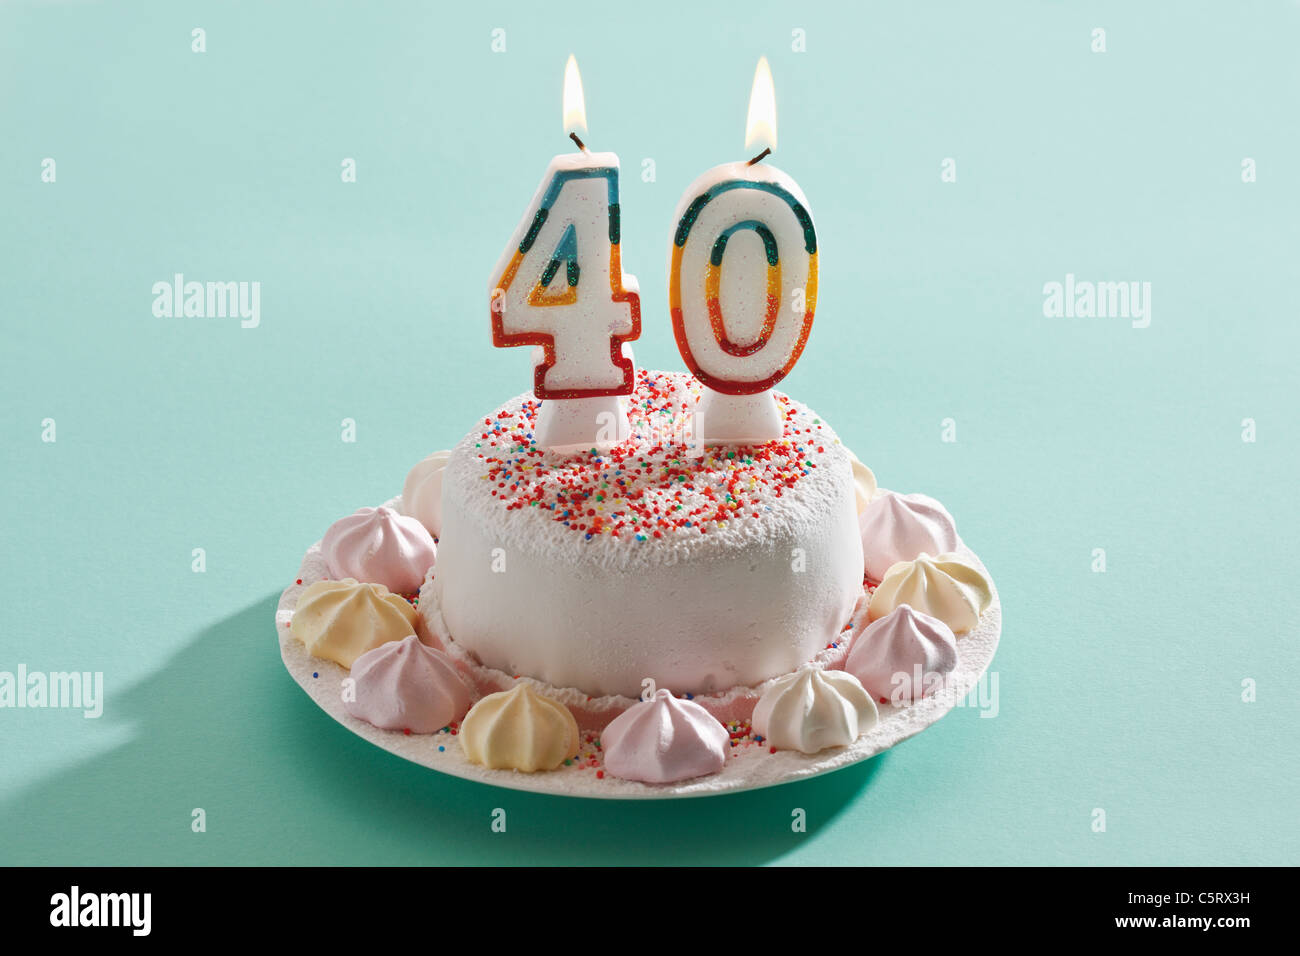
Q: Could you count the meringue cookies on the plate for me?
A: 11